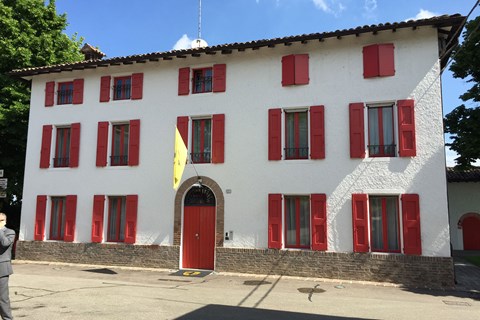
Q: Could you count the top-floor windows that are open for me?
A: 3